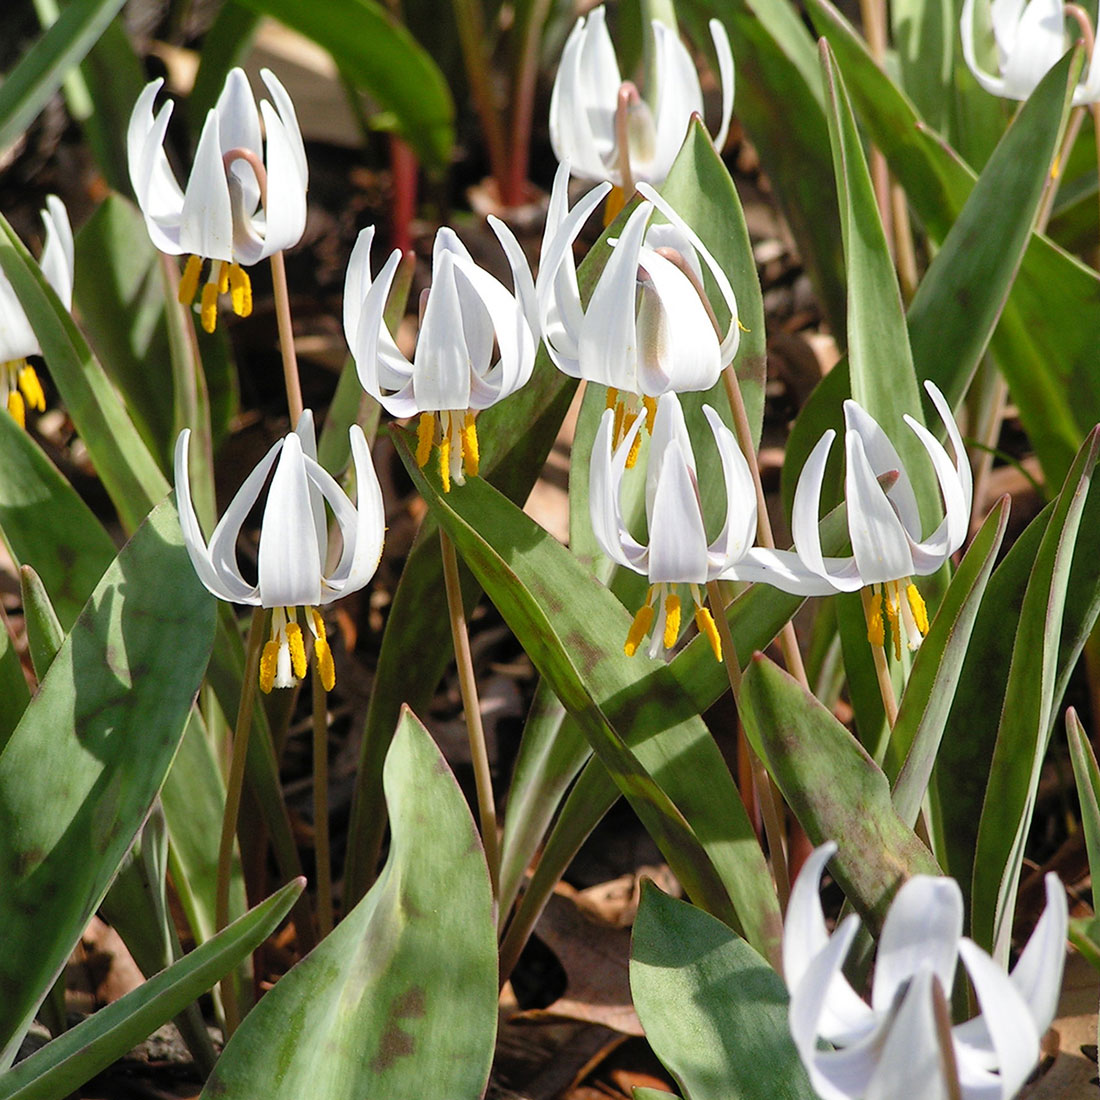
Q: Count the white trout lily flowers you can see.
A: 10